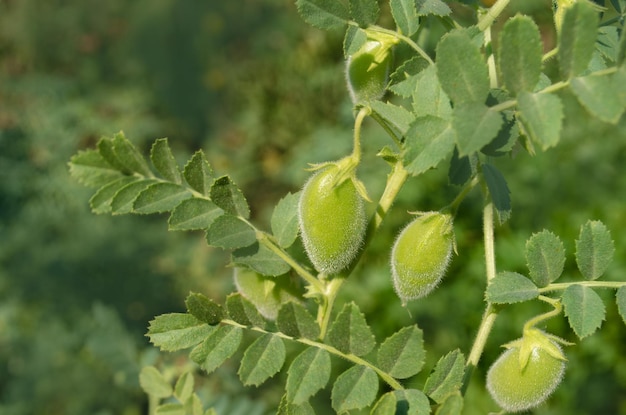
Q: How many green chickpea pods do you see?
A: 5